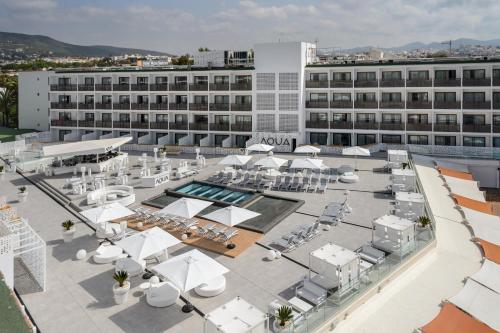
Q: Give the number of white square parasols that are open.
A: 11